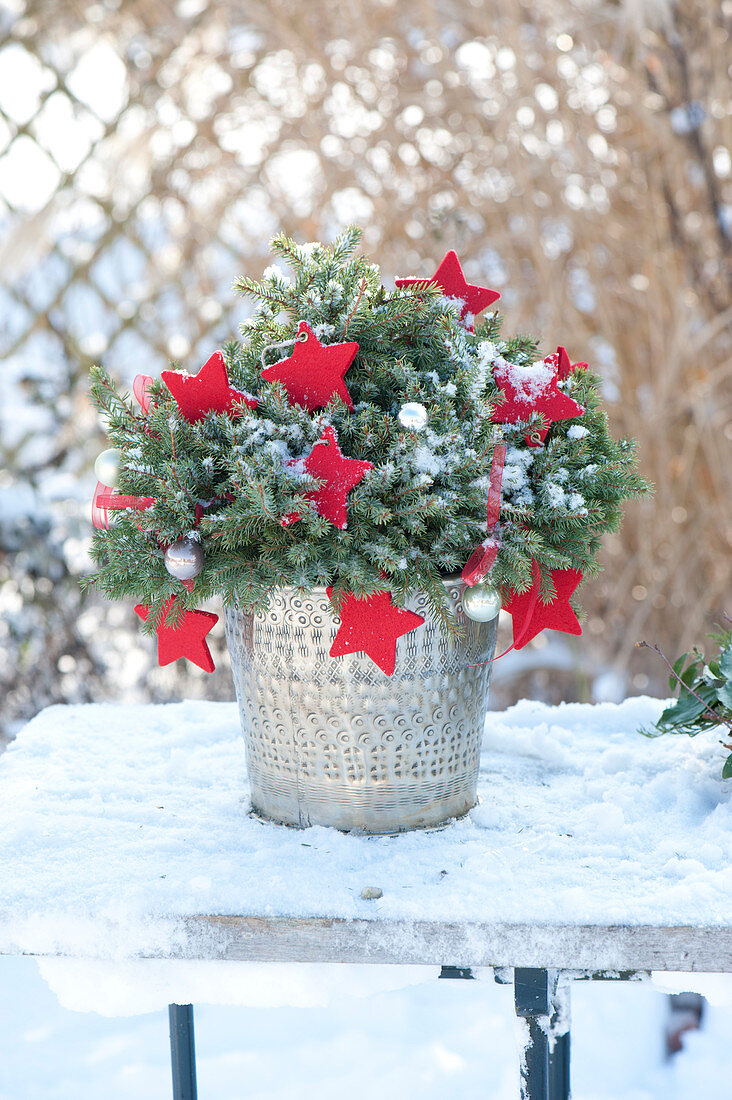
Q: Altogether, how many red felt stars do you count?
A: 9